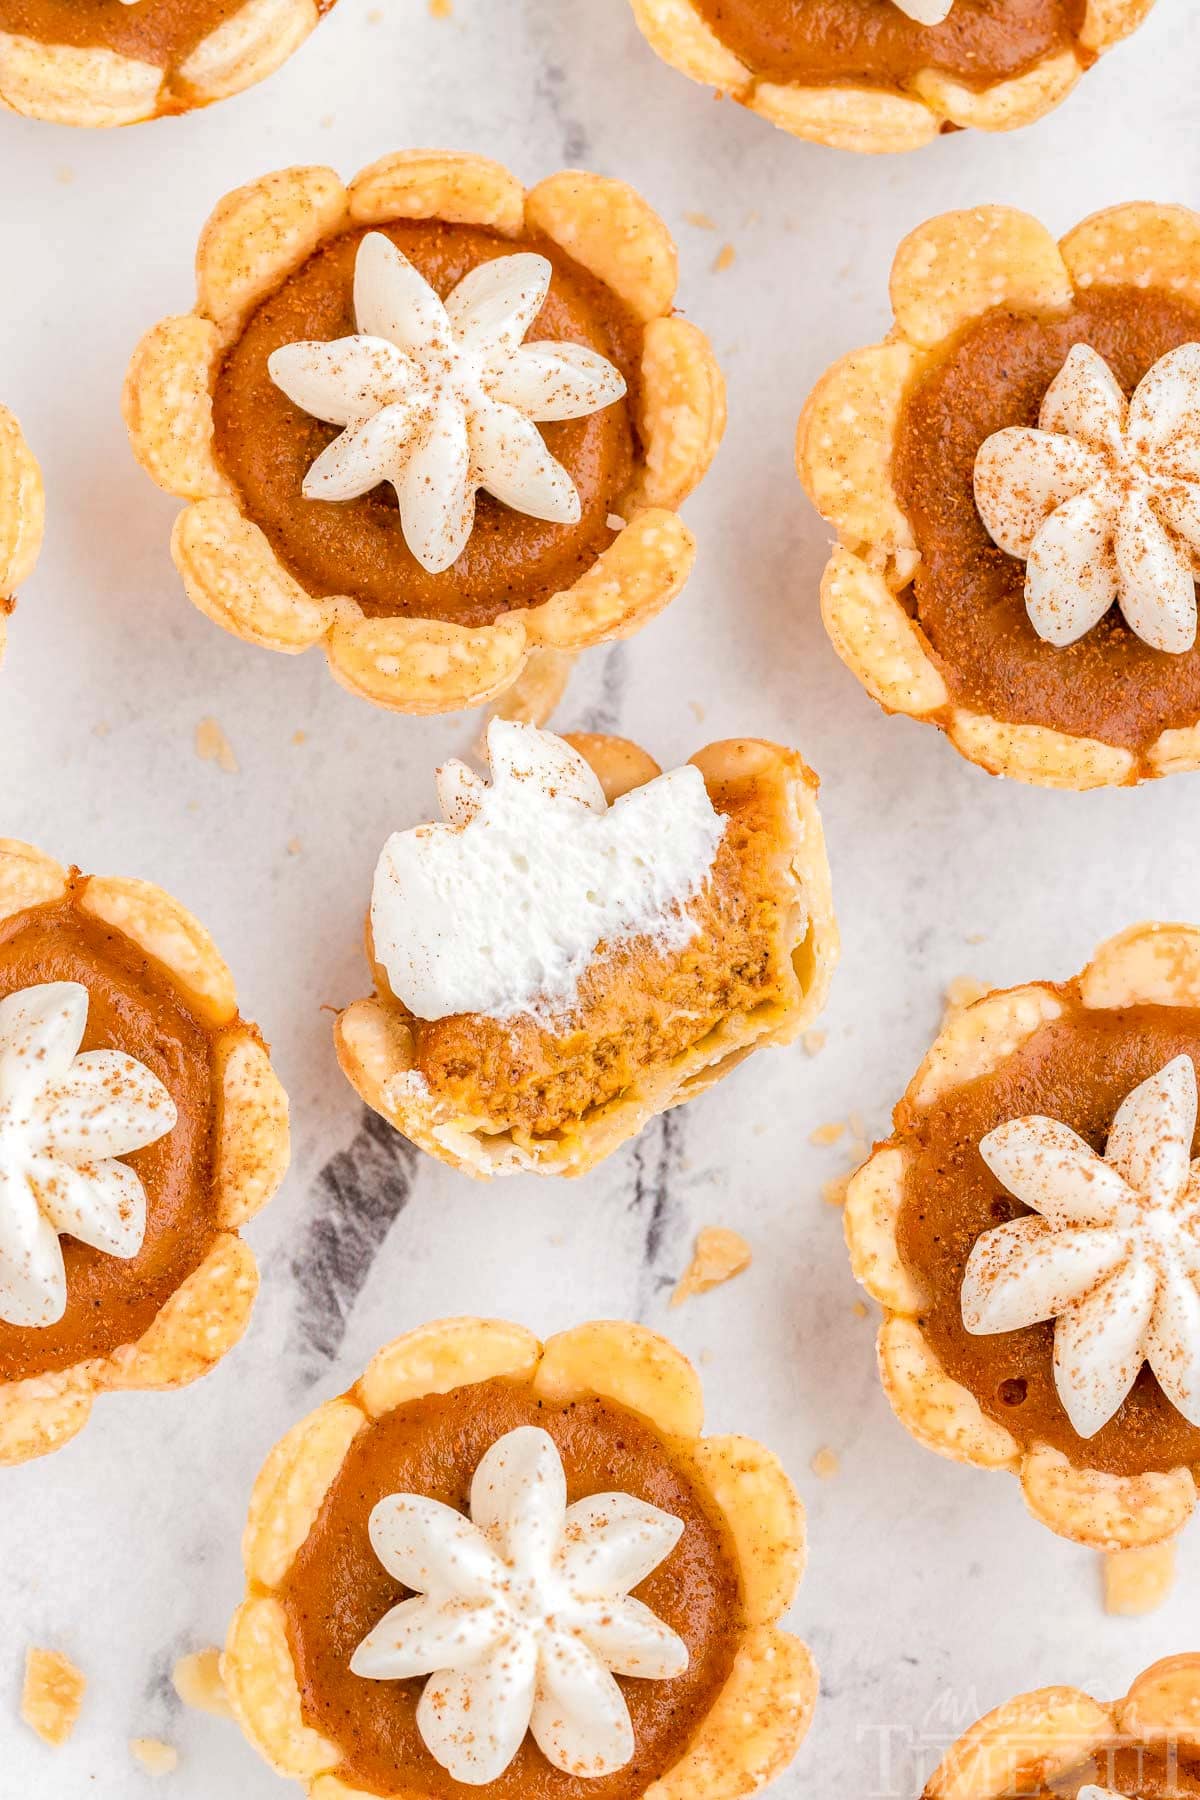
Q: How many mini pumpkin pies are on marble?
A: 10